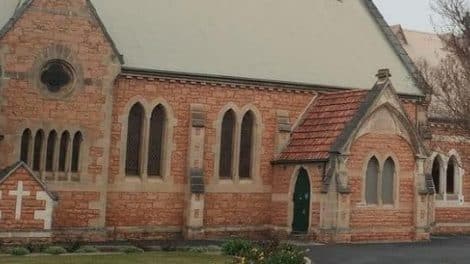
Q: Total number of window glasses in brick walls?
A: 14